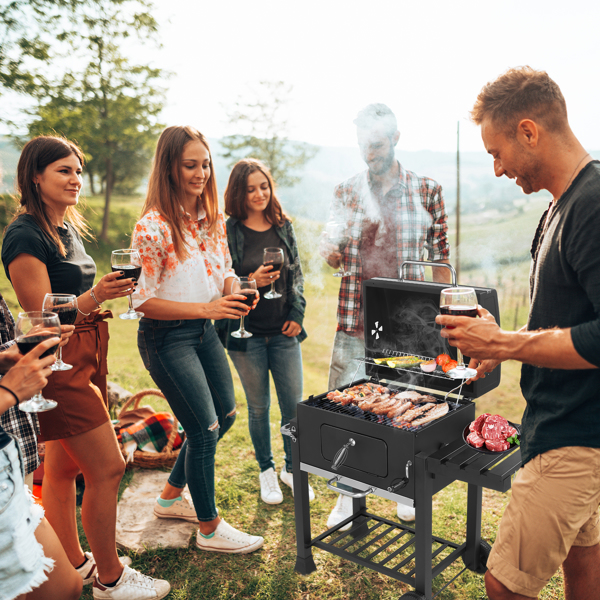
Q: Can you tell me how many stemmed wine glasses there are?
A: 7